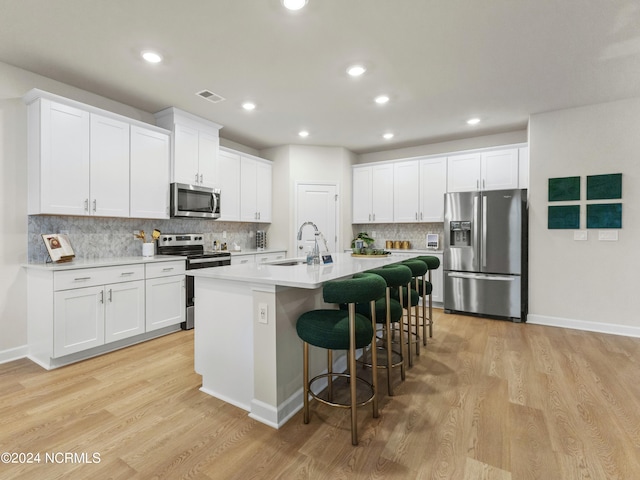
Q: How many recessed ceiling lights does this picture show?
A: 8